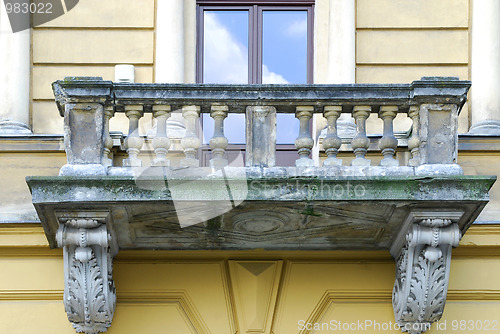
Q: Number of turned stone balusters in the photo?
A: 10